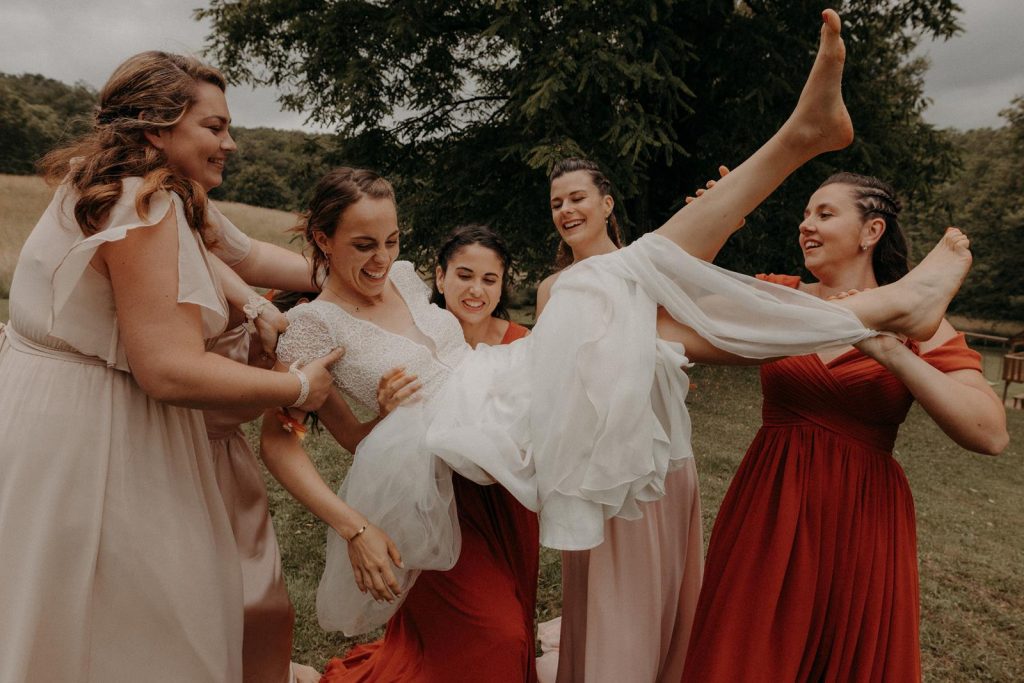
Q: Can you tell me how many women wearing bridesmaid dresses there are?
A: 5